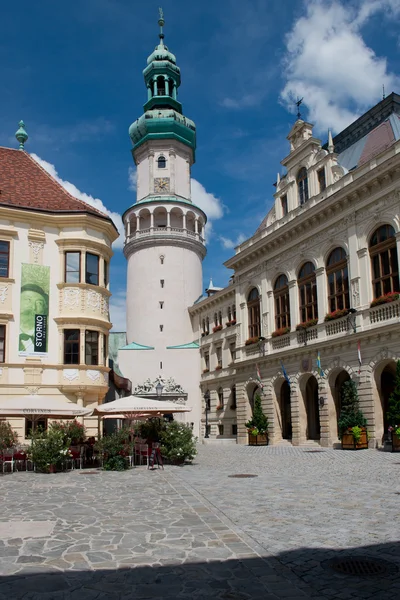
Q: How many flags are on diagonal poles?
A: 4